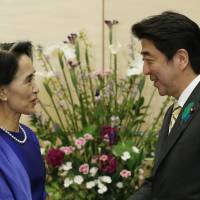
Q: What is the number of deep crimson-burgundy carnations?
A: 3